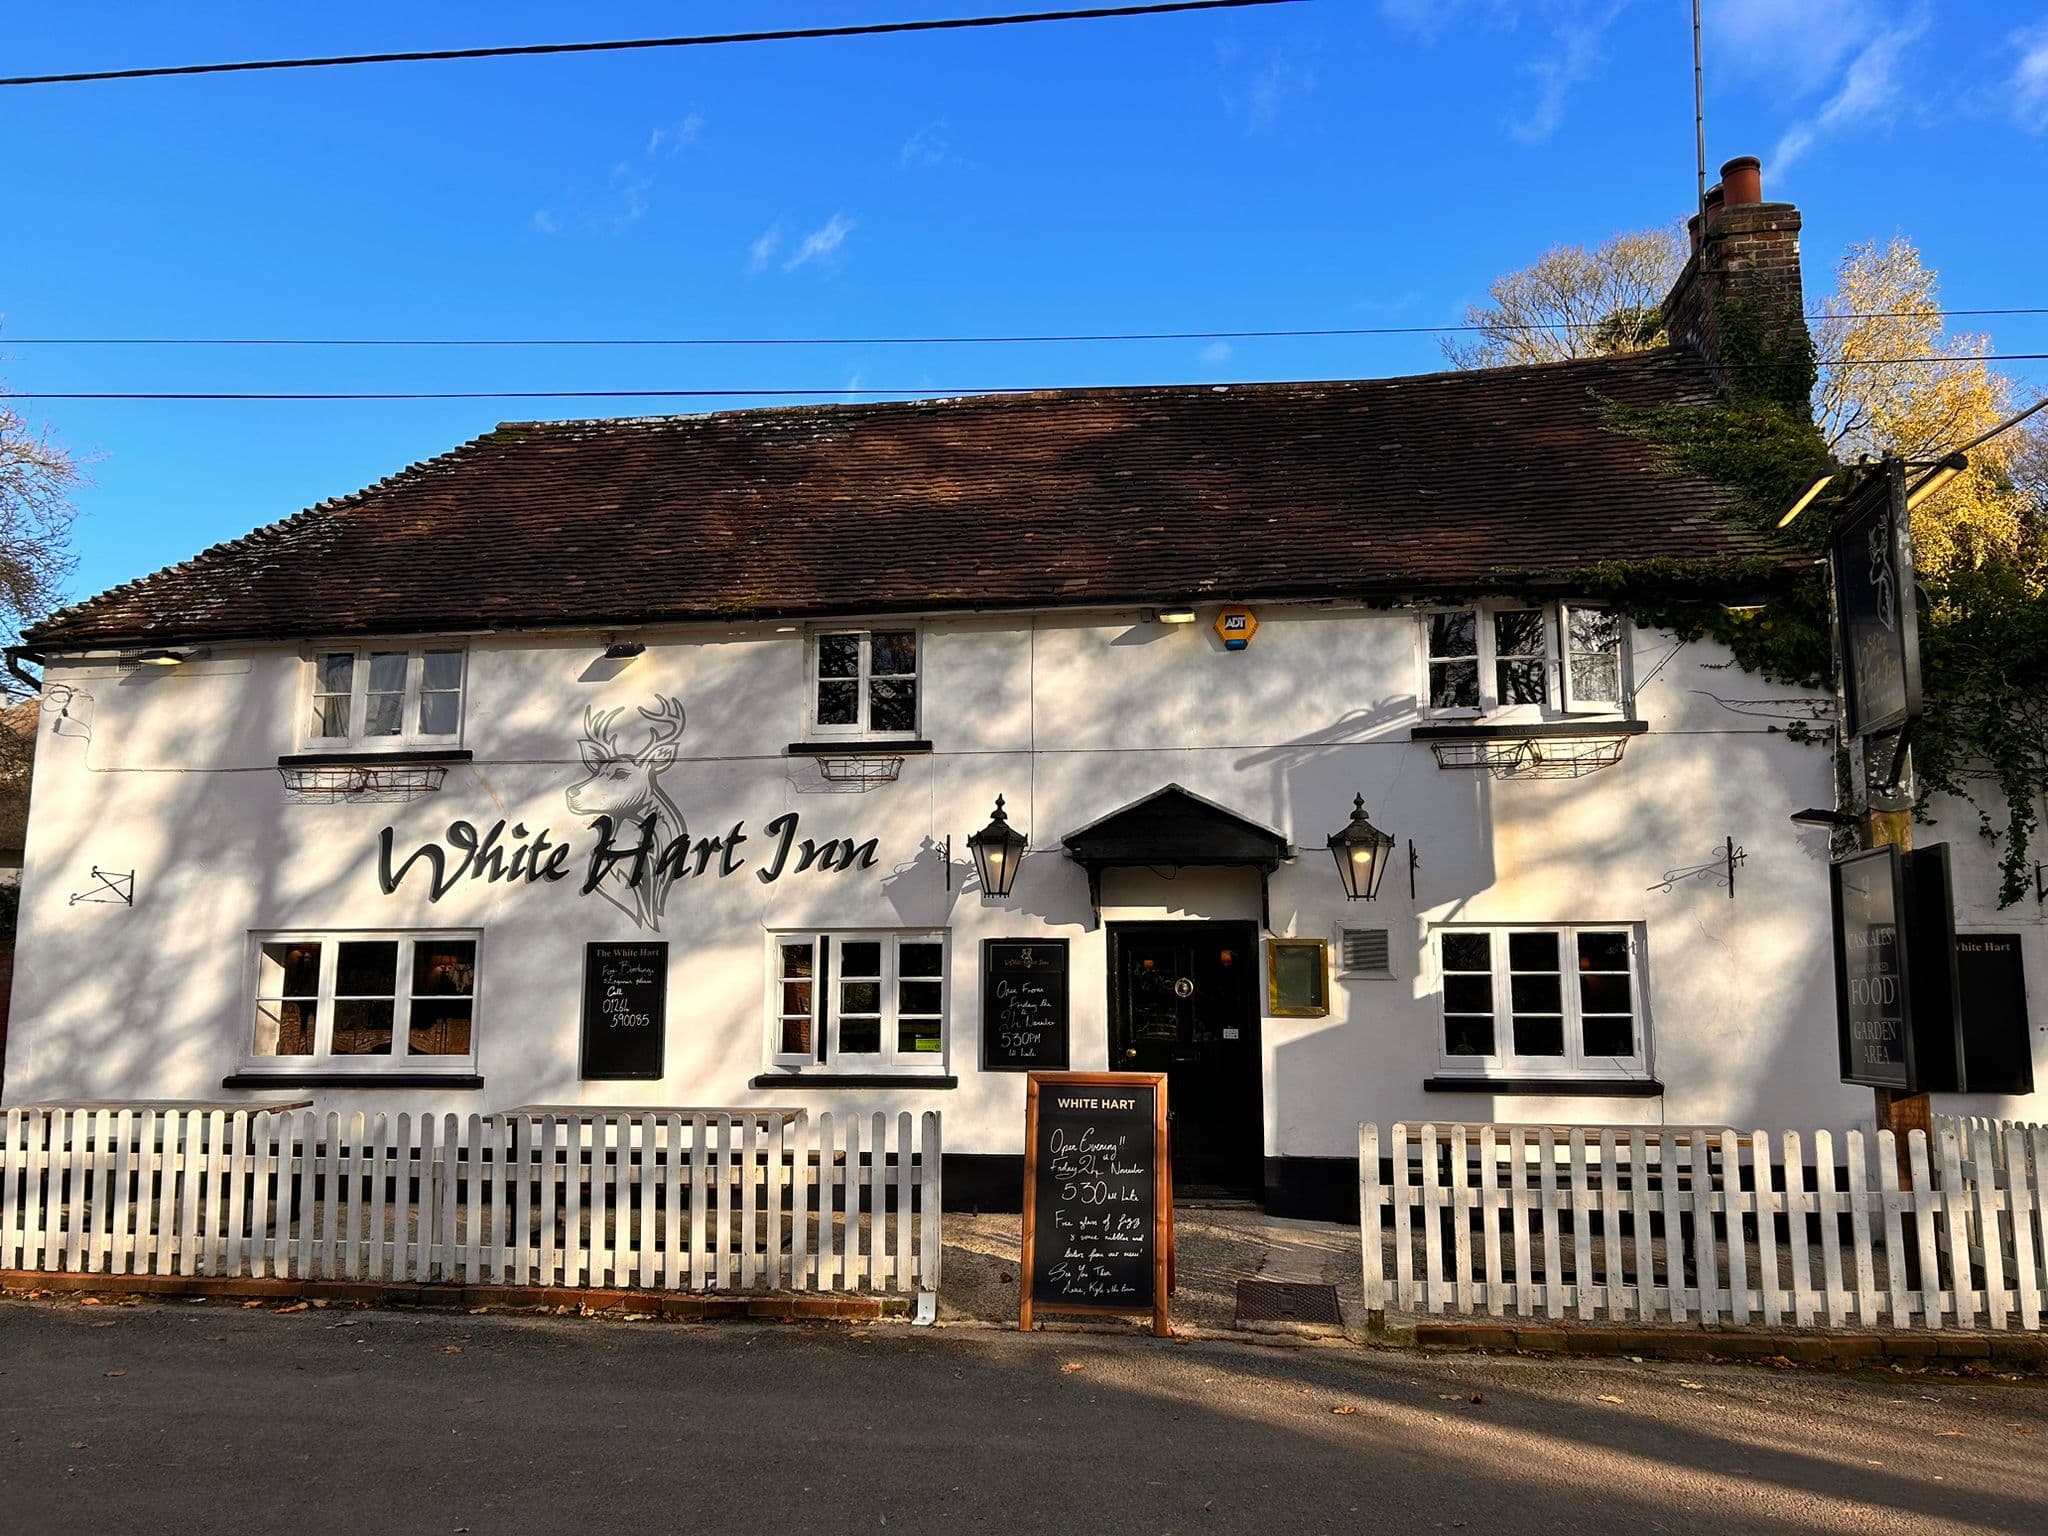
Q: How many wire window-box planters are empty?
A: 5